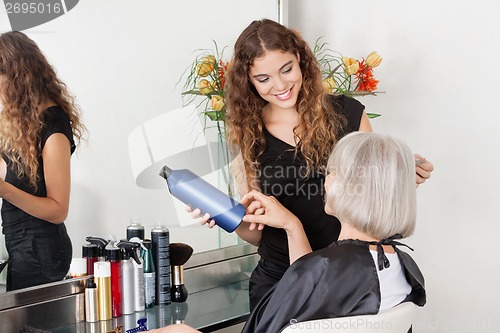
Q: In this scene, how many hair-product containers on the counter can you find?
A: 7